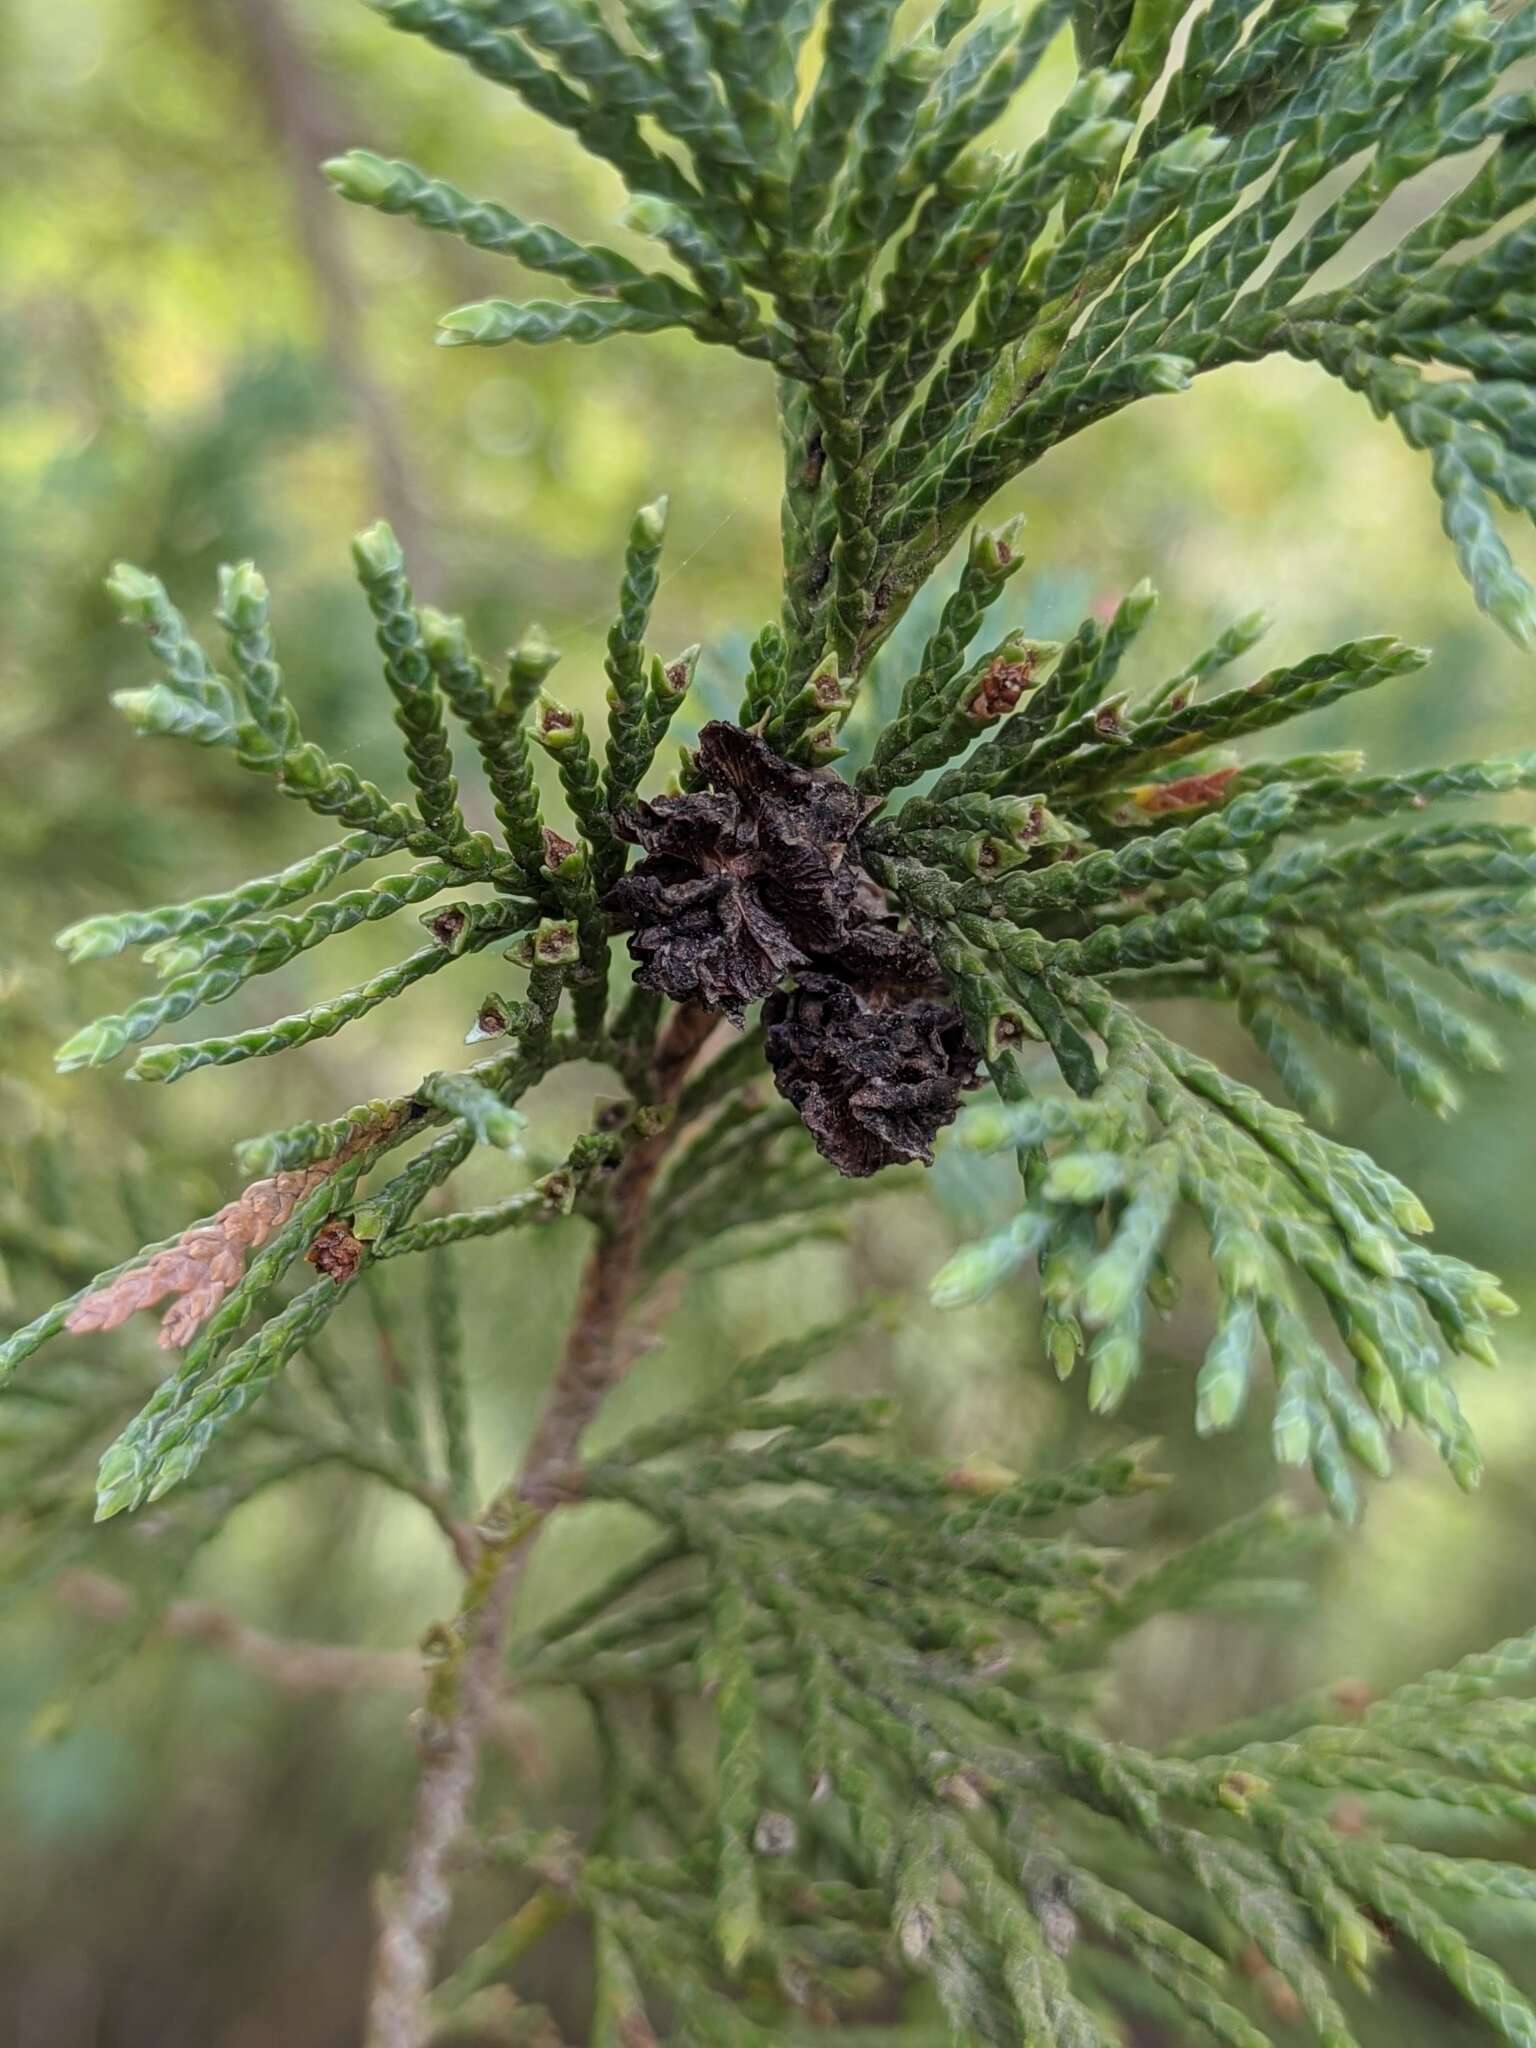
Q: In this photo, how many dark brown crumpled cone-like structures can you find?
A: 2